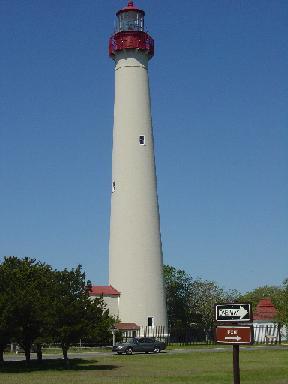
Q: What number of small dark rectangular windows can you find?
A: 3